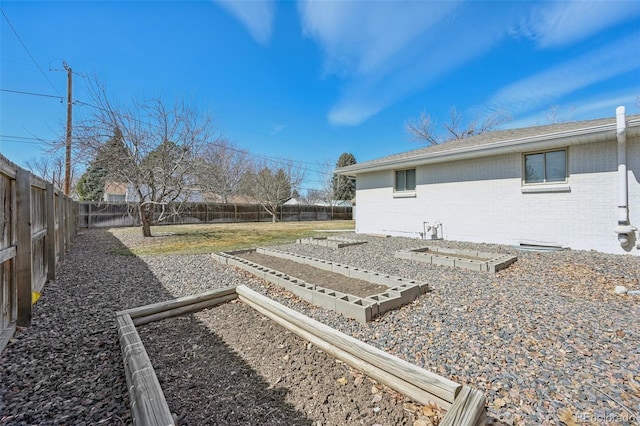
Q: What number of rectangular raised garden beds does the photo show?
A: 4